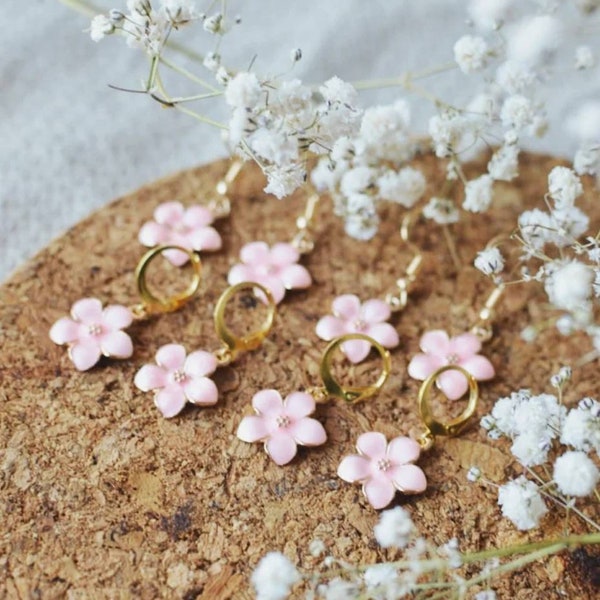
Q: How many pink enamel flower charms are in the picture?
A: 8